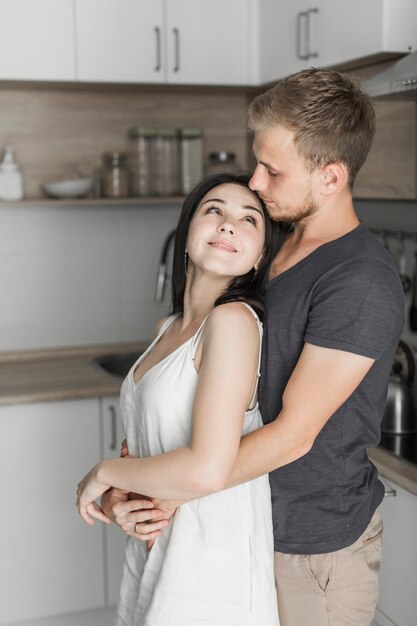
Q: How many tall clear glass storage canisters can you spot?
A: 3